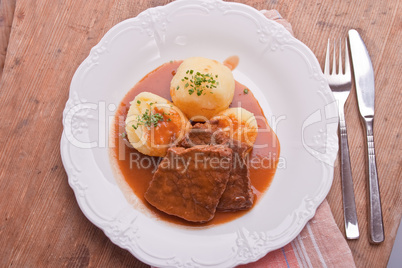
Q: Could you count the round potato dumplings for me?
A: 3